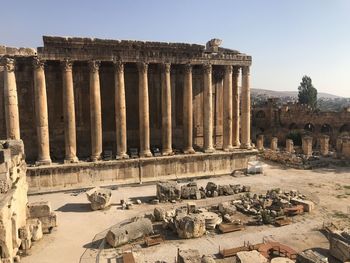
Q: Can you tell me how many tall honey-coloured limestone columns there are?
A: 12